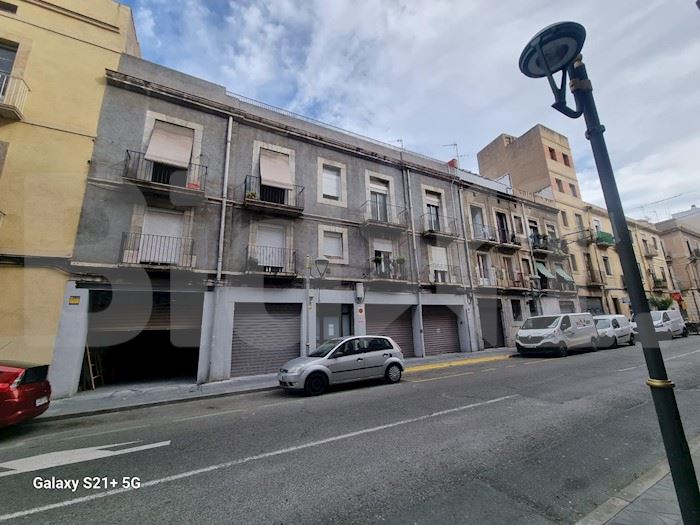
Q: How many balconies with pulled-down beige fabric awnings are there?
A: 2